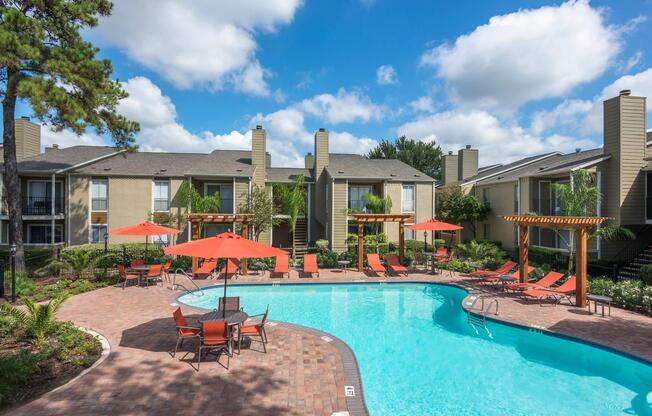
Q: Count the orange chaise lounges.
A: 10